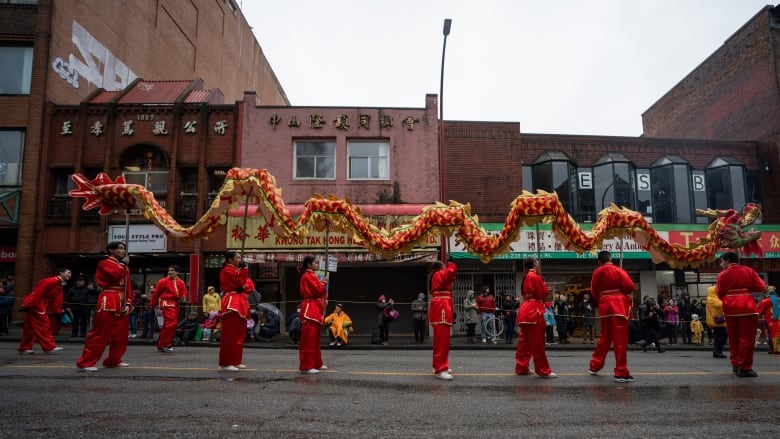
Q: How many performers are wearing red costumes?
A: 9